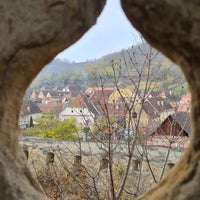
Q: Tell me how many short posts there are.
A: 6